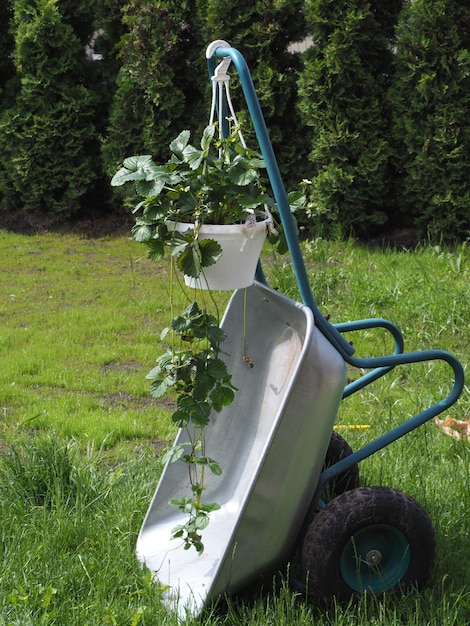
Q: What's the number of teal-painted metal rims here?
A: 1